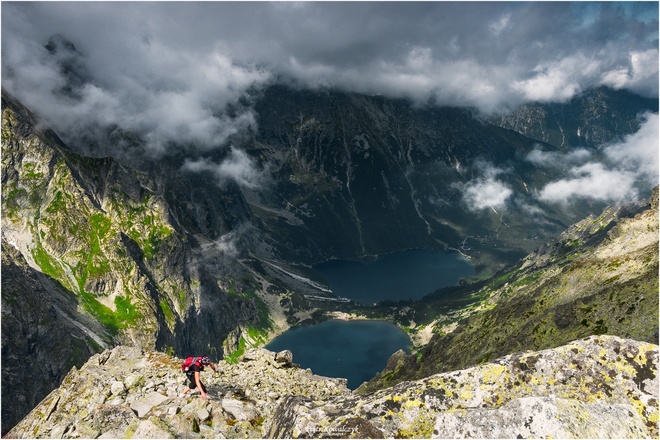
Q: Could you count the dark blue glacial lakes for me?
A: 2